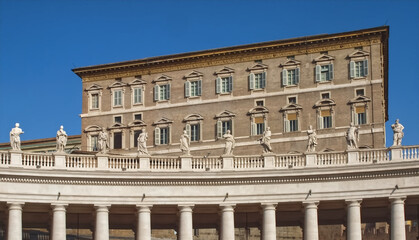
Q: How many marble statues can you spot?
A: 10